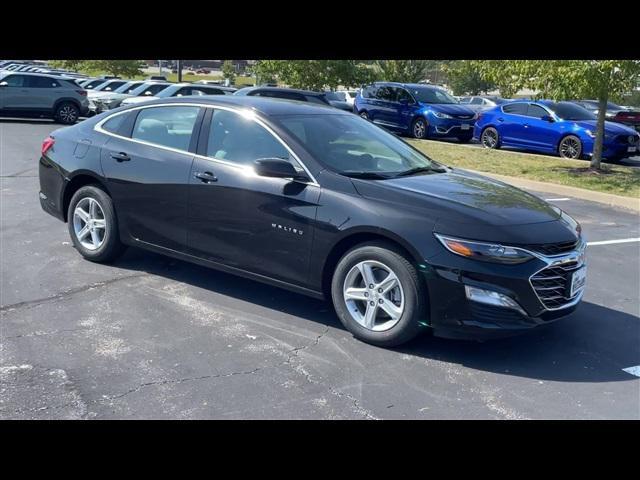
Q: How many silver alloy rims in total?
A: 2